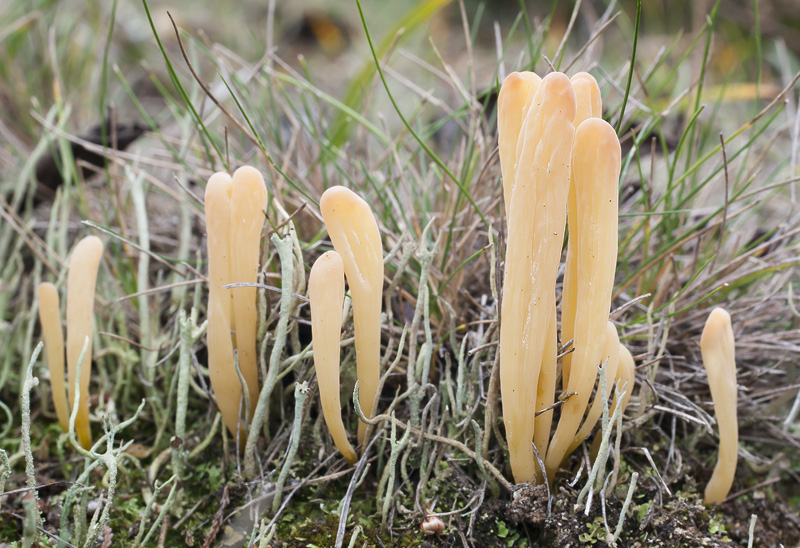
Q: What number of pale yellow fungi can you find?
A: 13